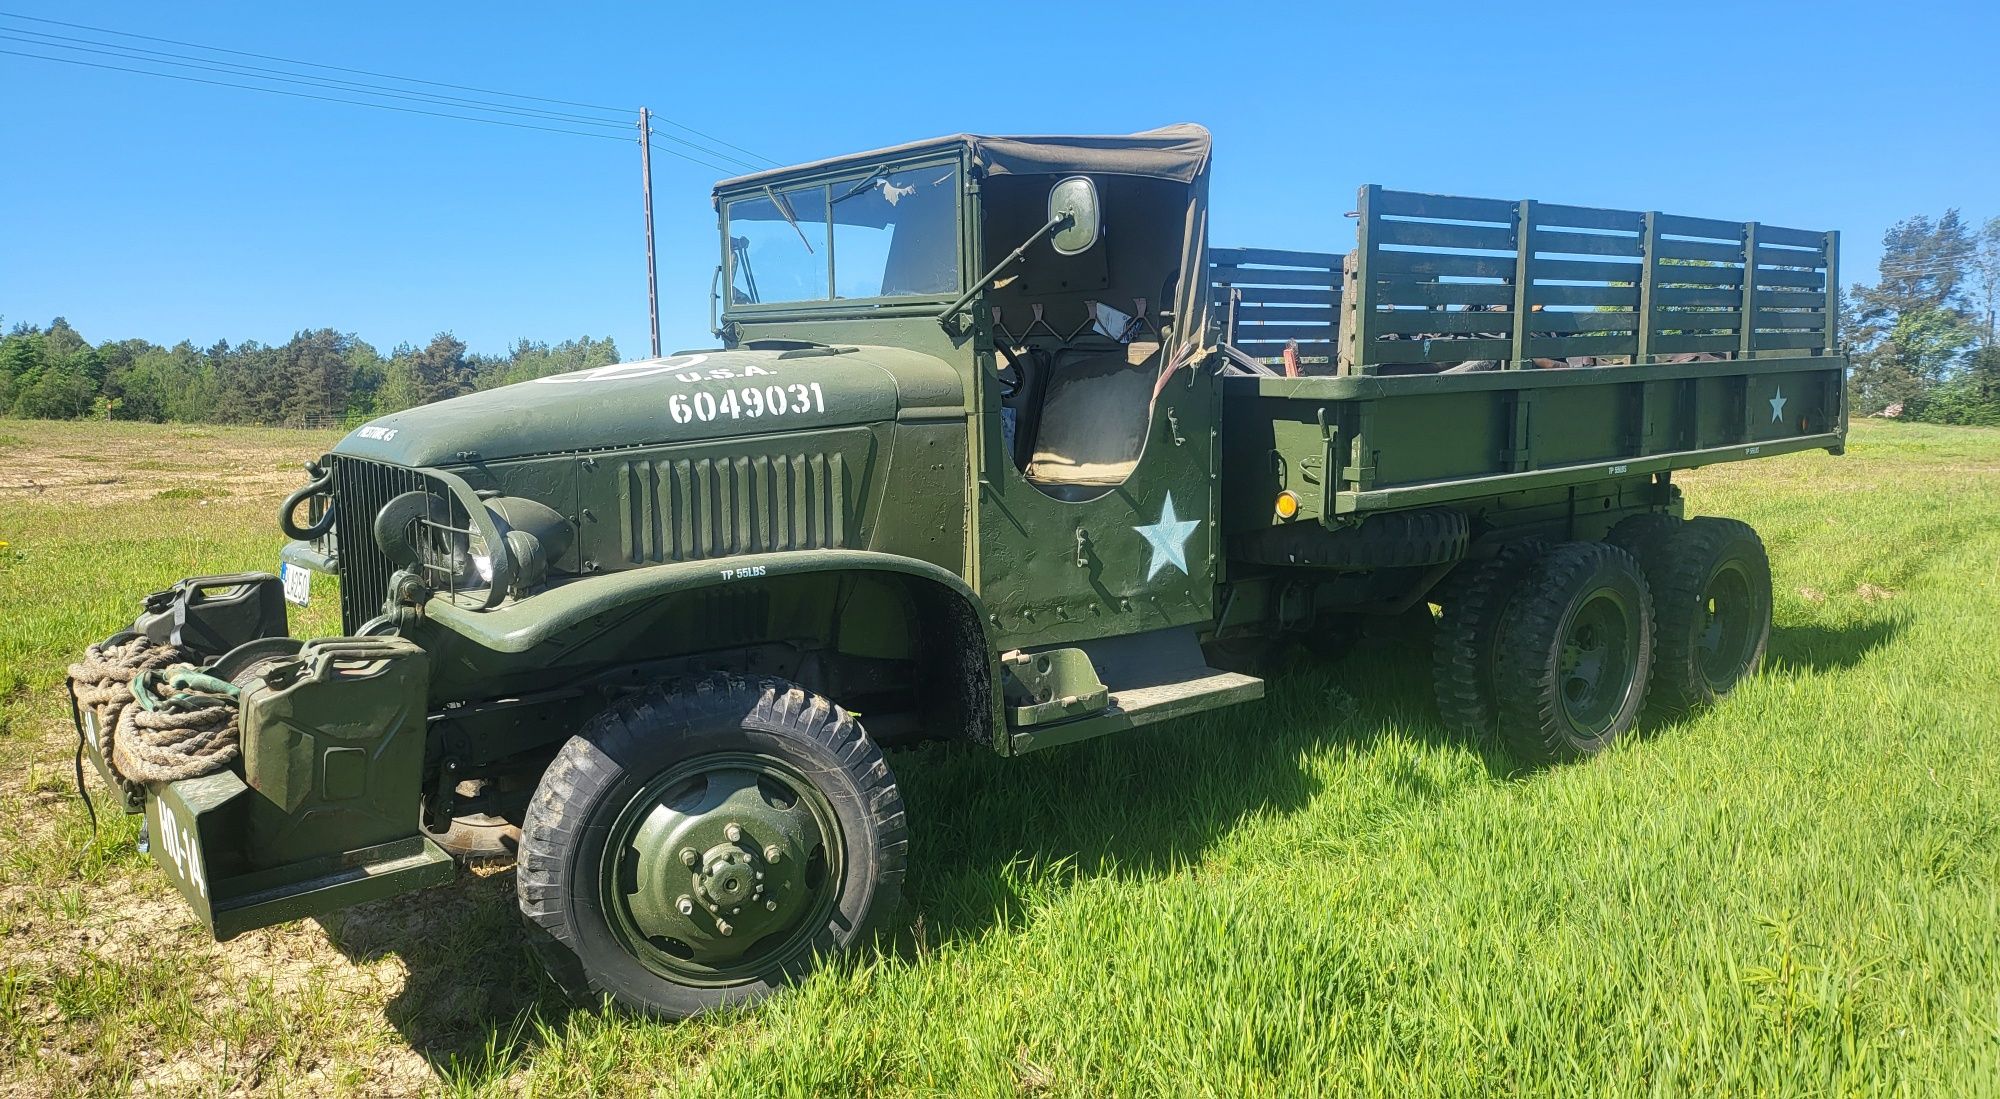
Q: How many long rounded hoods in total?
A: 1